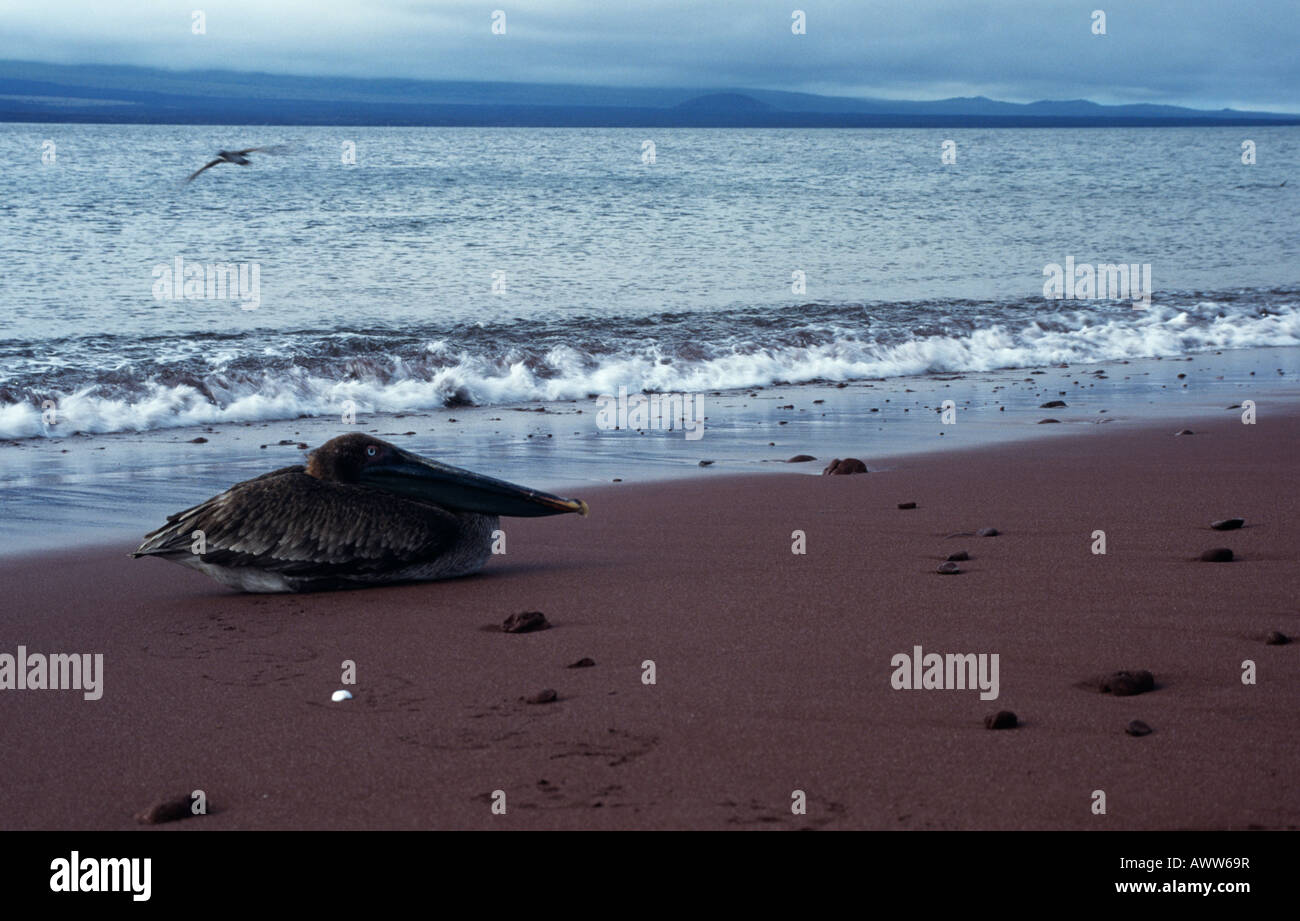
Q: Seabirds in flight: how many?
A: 1